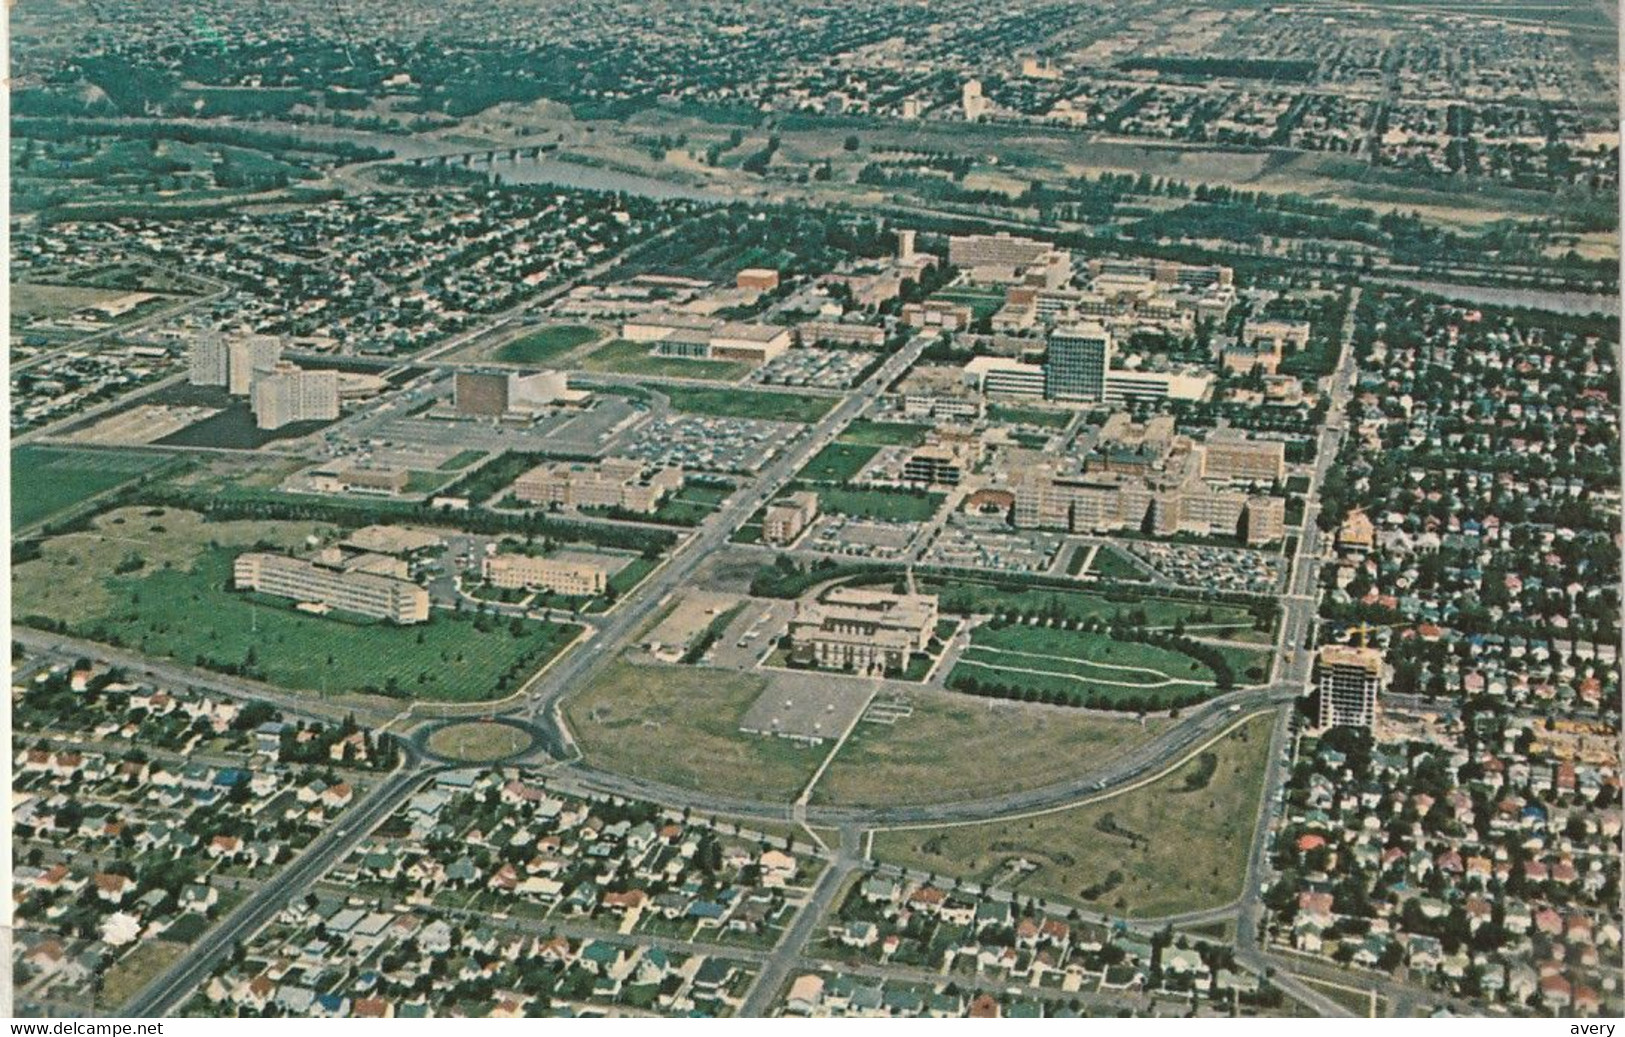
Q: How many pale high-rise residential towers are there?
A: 3